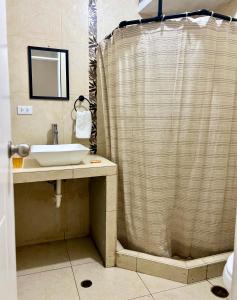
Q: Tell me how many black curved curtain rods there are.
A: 1